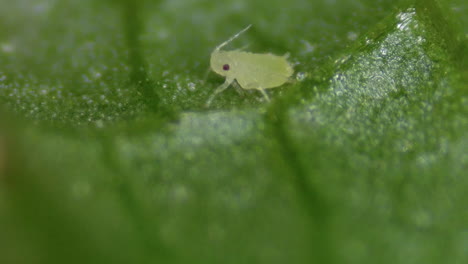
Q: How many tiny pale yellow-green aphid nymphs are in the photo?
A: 1